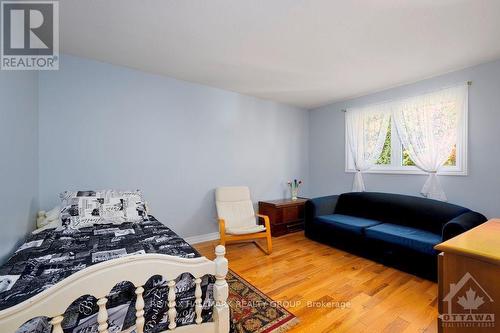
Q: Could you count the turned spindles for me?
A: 5